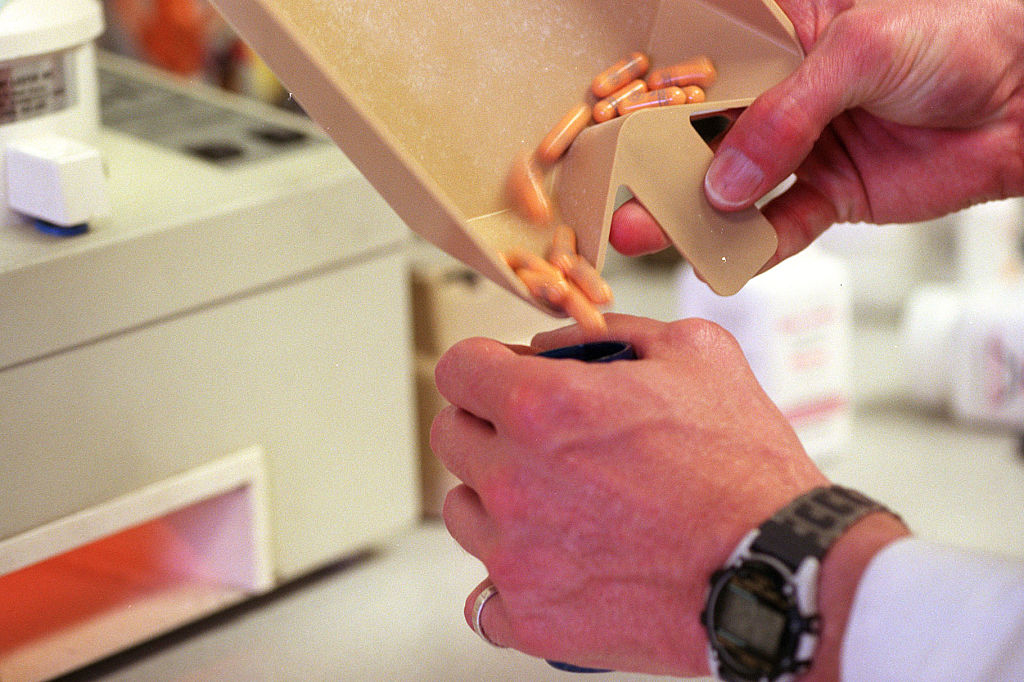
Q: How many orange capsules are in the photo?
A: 12